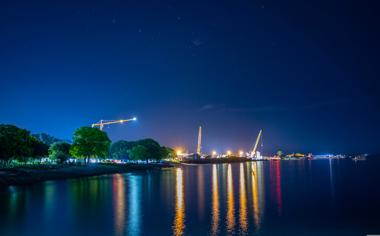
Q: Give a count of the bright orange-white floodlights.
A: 4